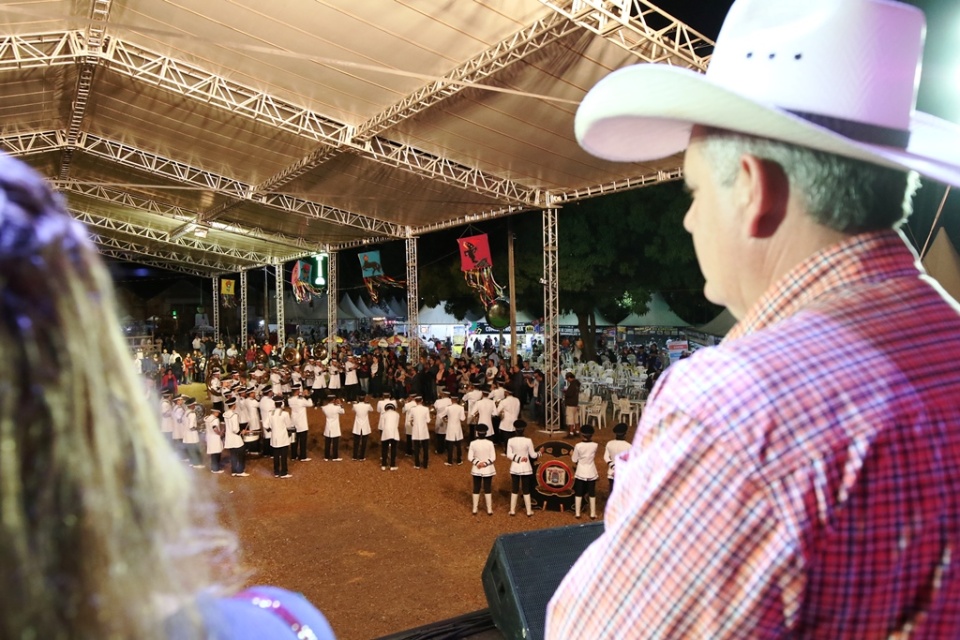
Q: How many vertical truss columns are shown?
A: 6